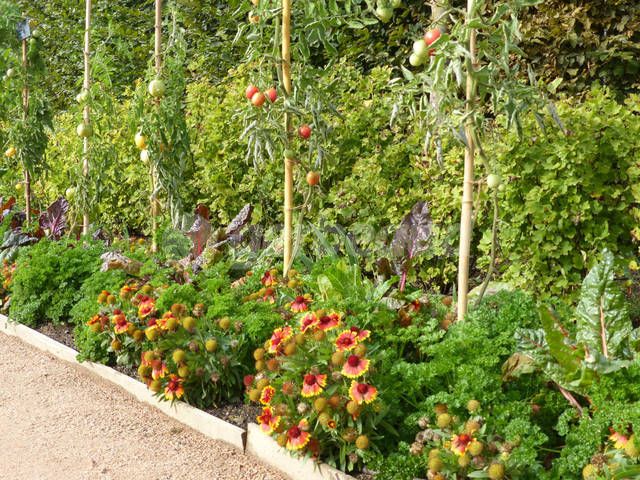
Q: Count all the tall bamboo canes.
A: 5